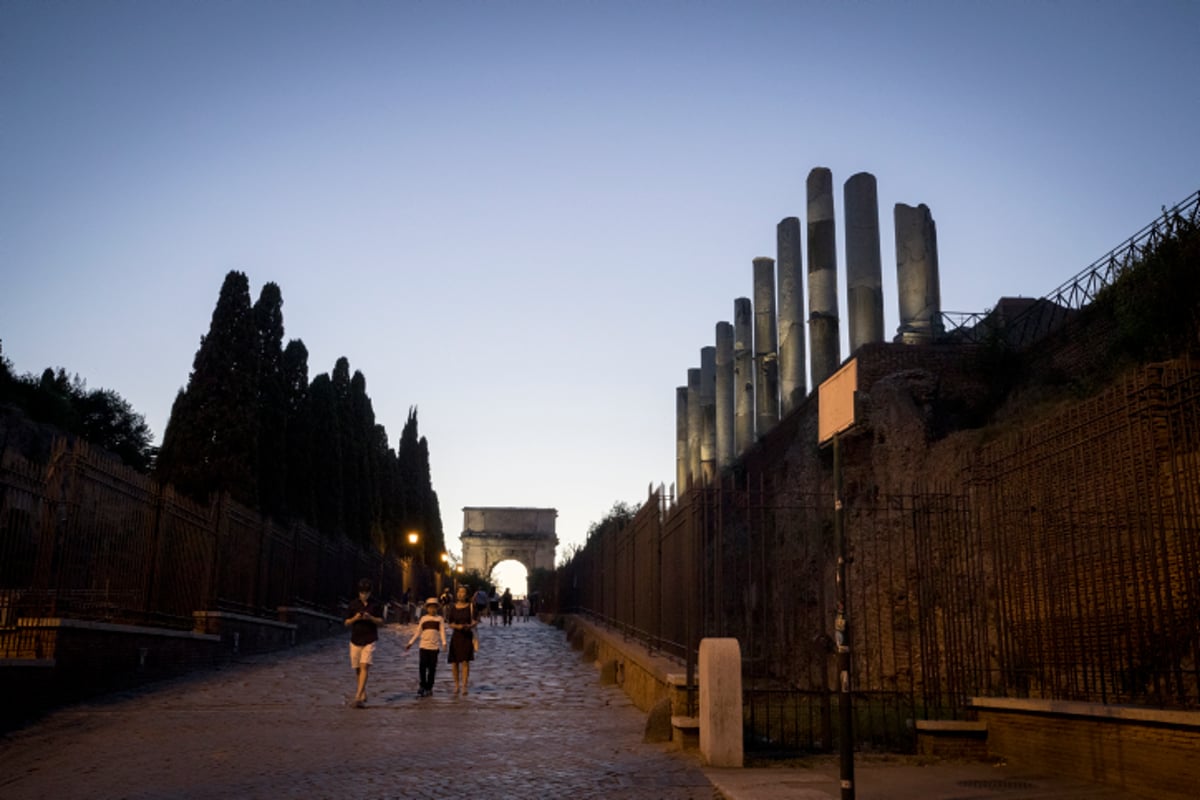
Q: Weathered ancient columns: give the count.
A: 10